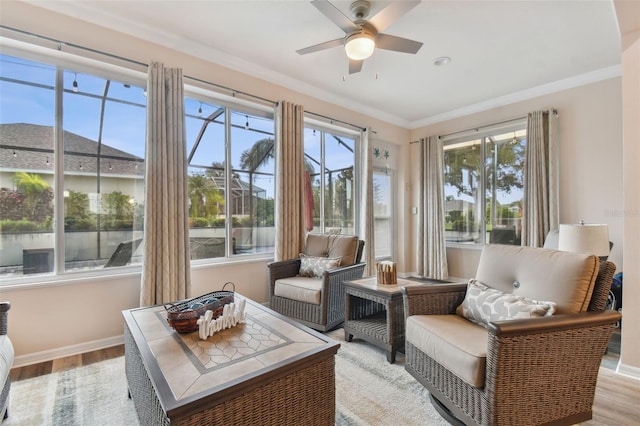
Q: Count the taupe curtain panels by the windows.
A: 5